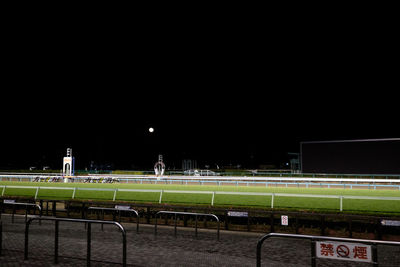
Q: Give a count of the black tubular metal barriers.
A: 5